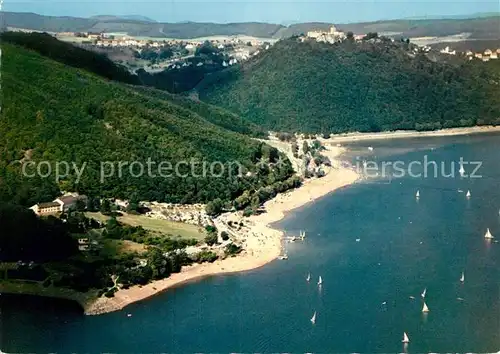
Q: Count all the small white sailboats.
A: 11